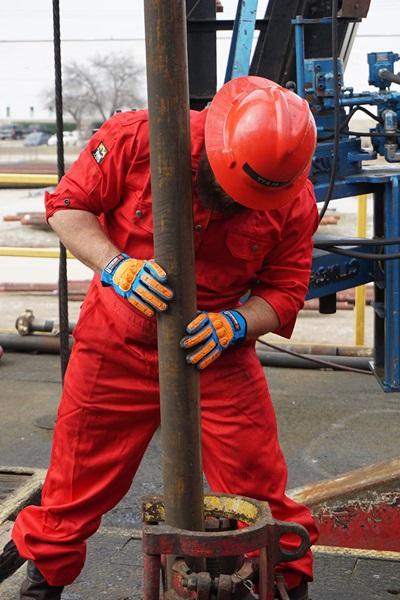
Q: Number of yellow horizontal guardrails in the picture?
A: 2